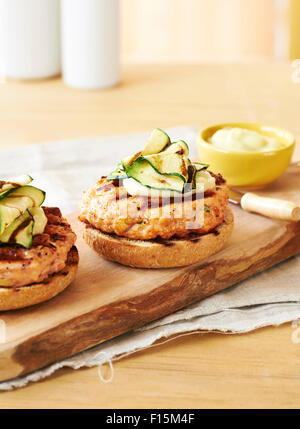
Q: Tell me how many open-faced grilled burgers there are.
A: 2